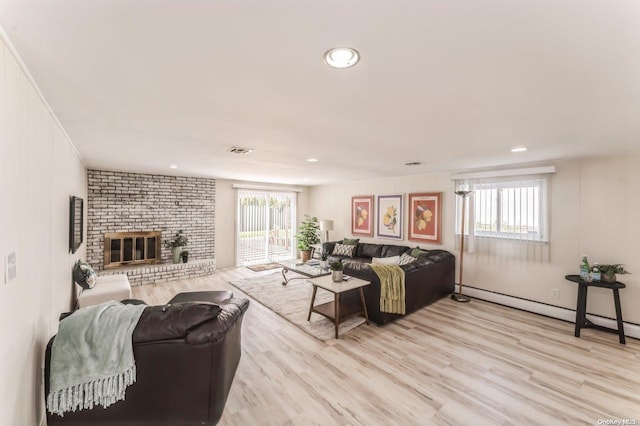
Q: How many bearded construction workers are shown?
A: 0